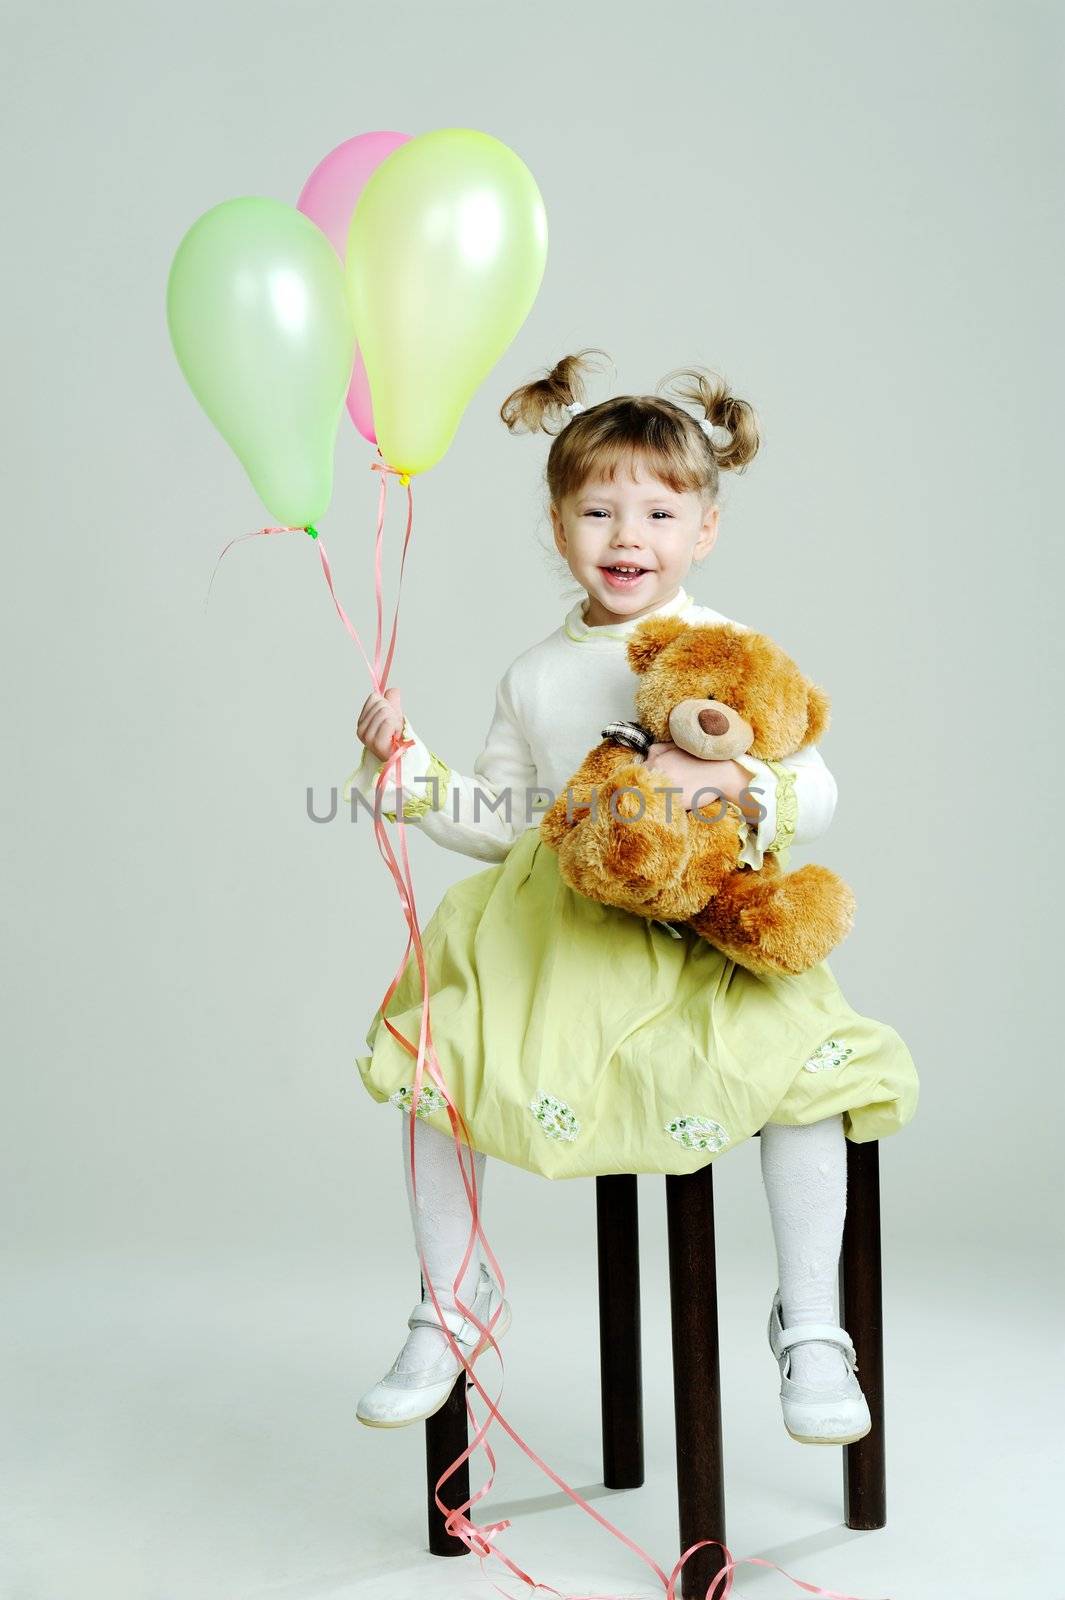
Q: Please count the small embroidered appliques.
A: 4